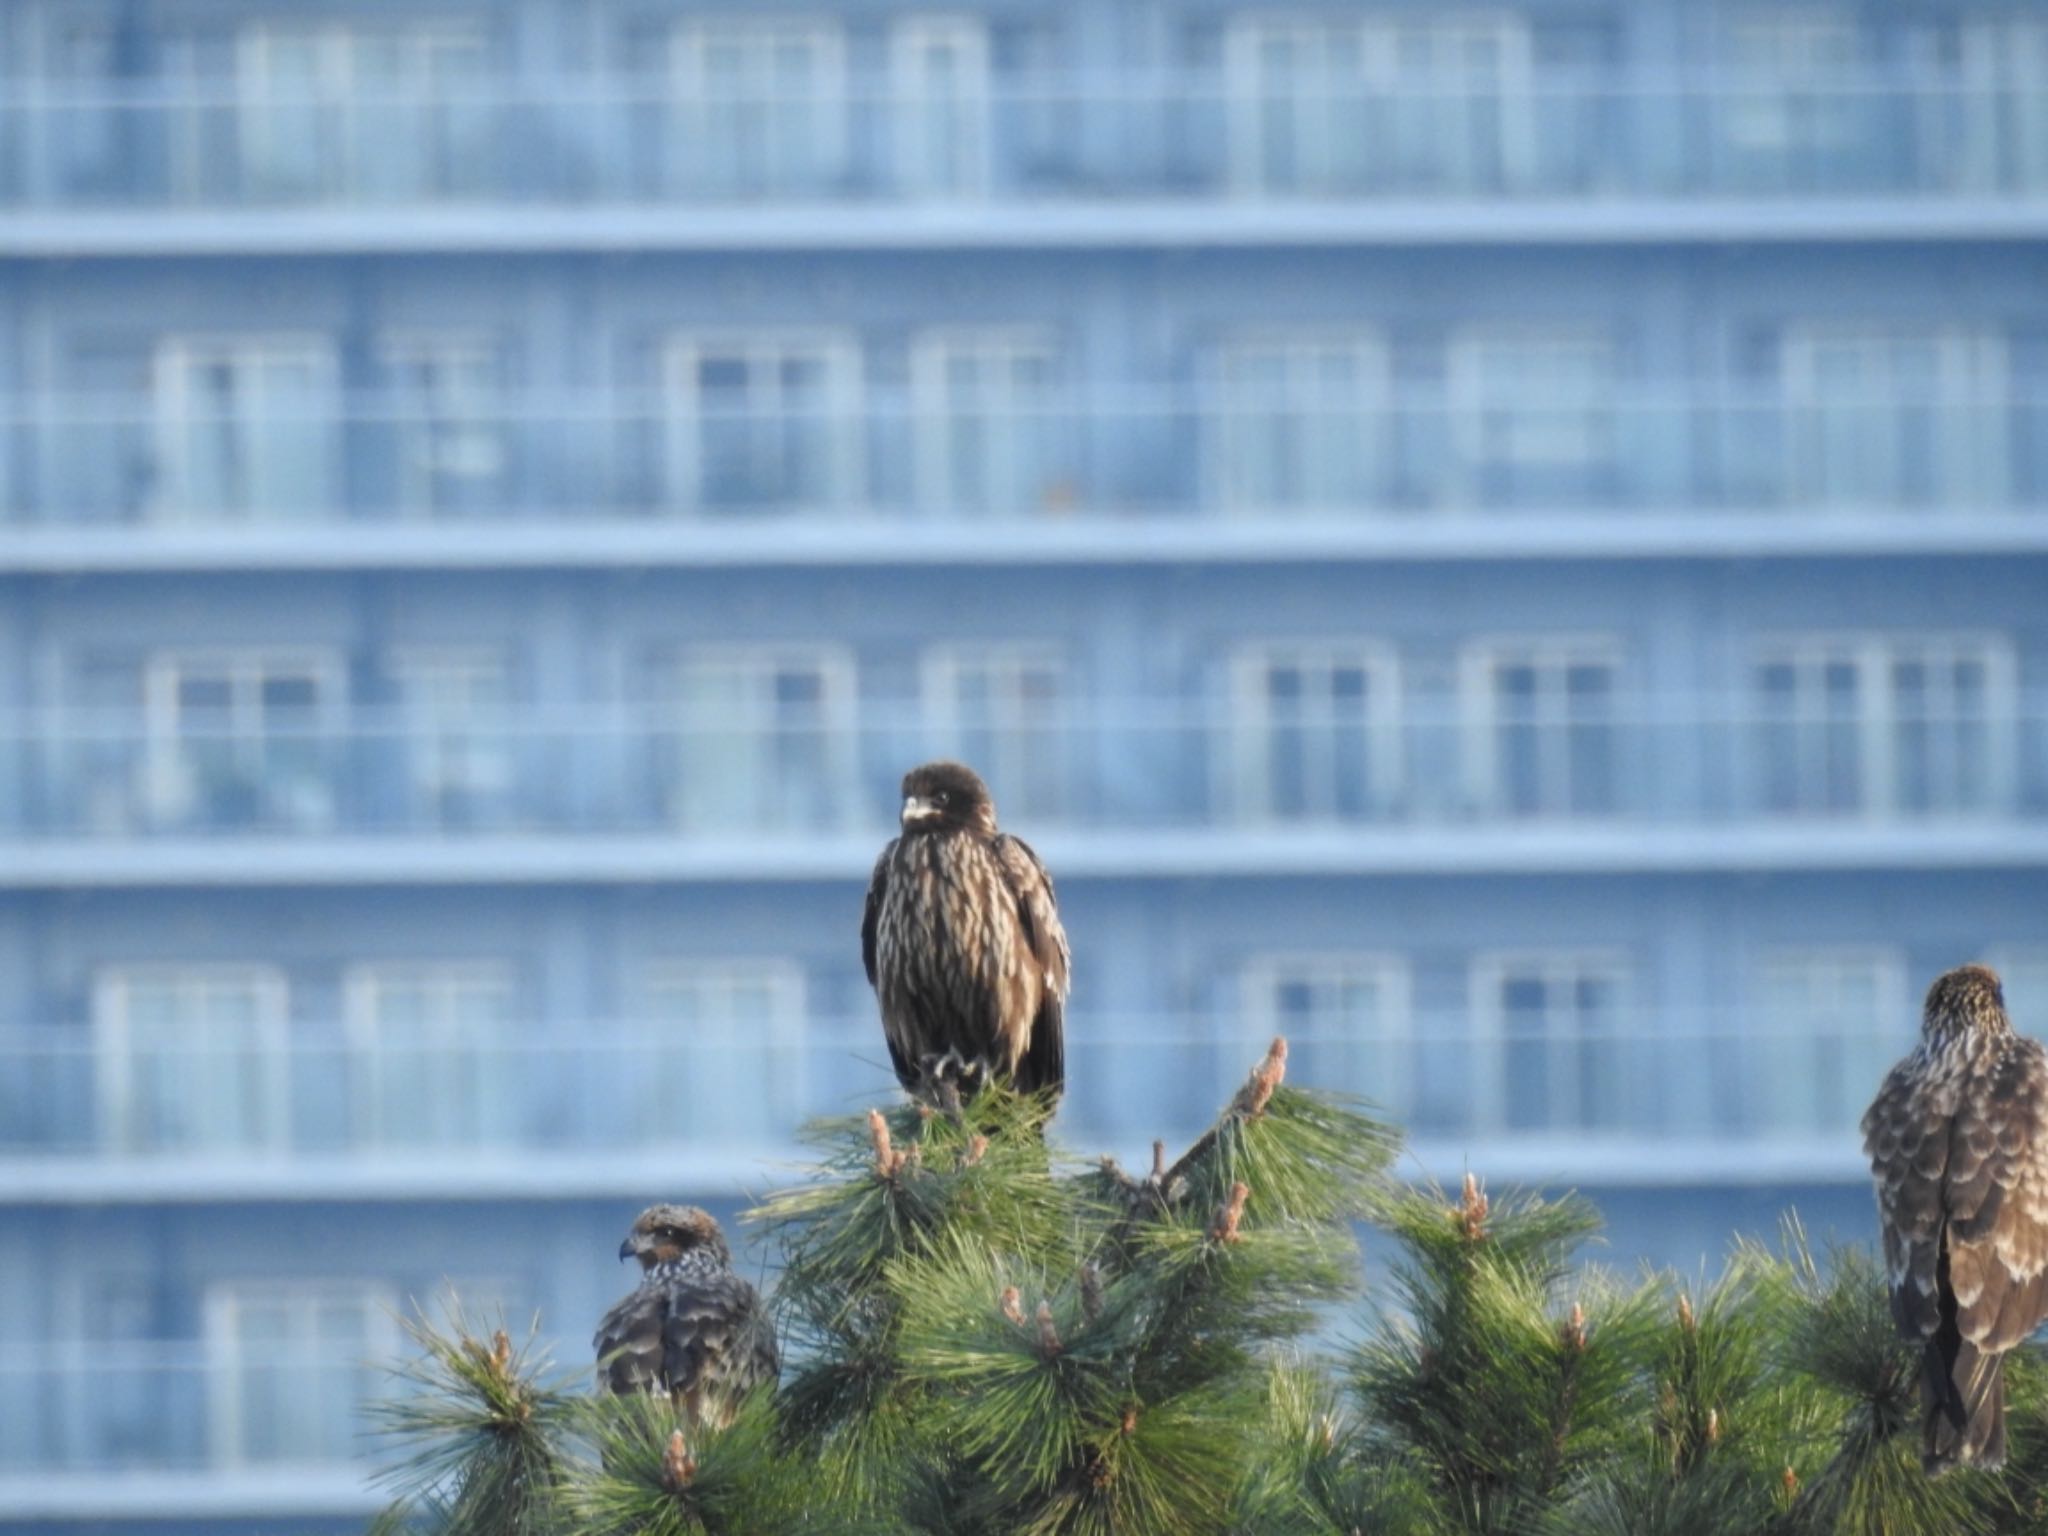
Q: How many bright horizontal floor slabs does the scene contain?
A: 5